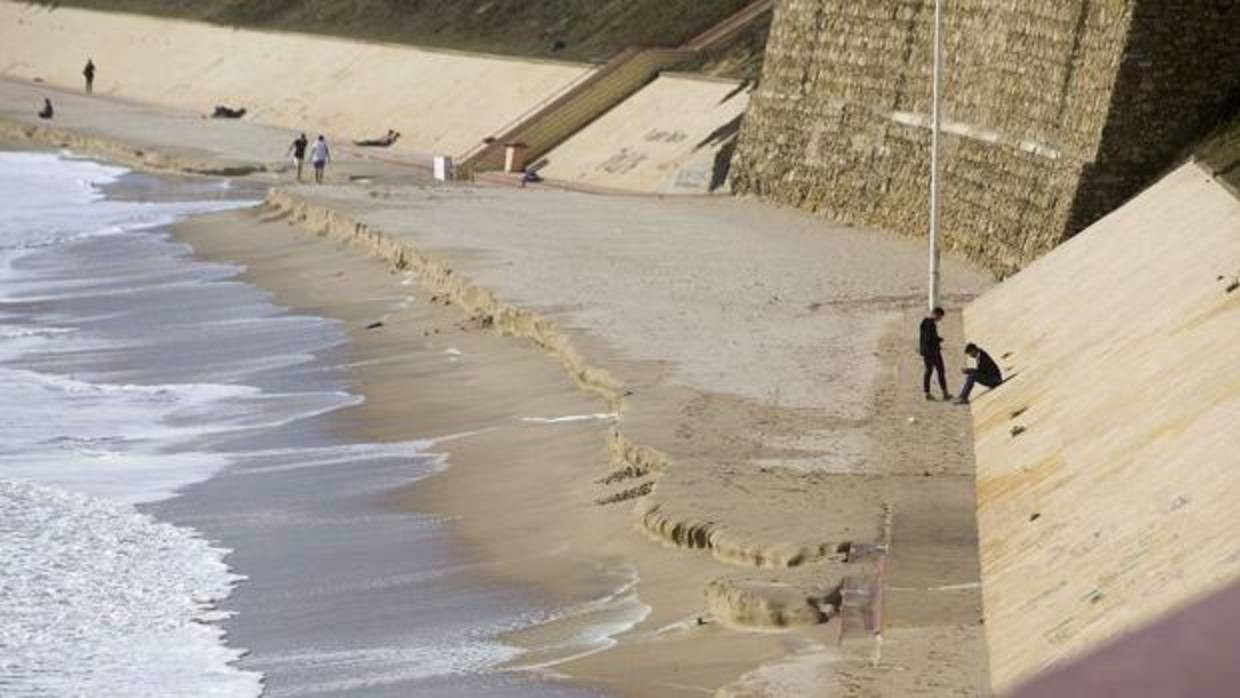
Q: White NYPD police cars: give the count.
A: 0